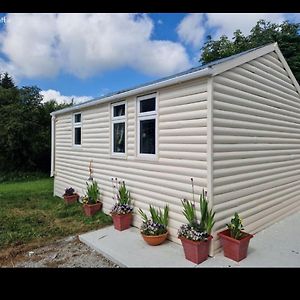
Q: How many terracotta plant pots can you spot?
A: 6